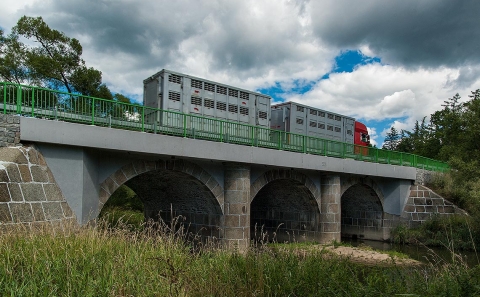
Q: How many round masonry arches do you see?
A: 3